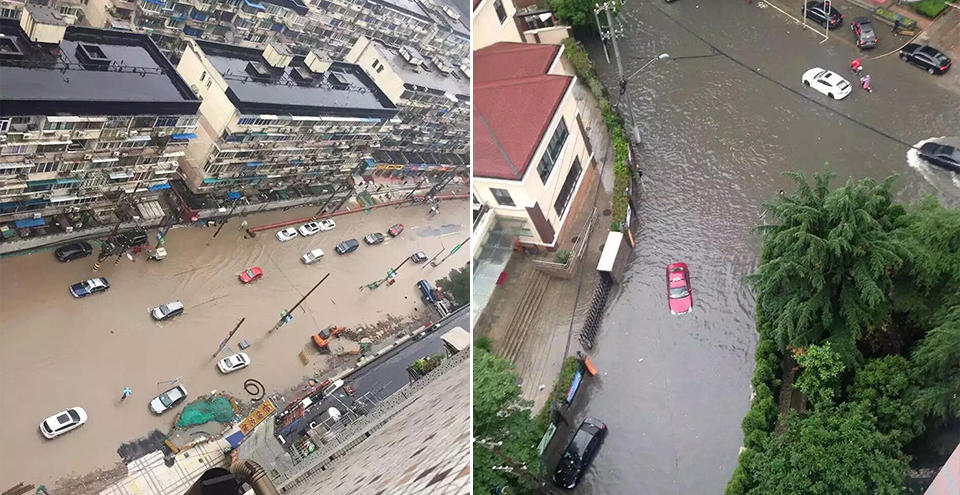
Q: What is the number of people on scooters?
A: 2